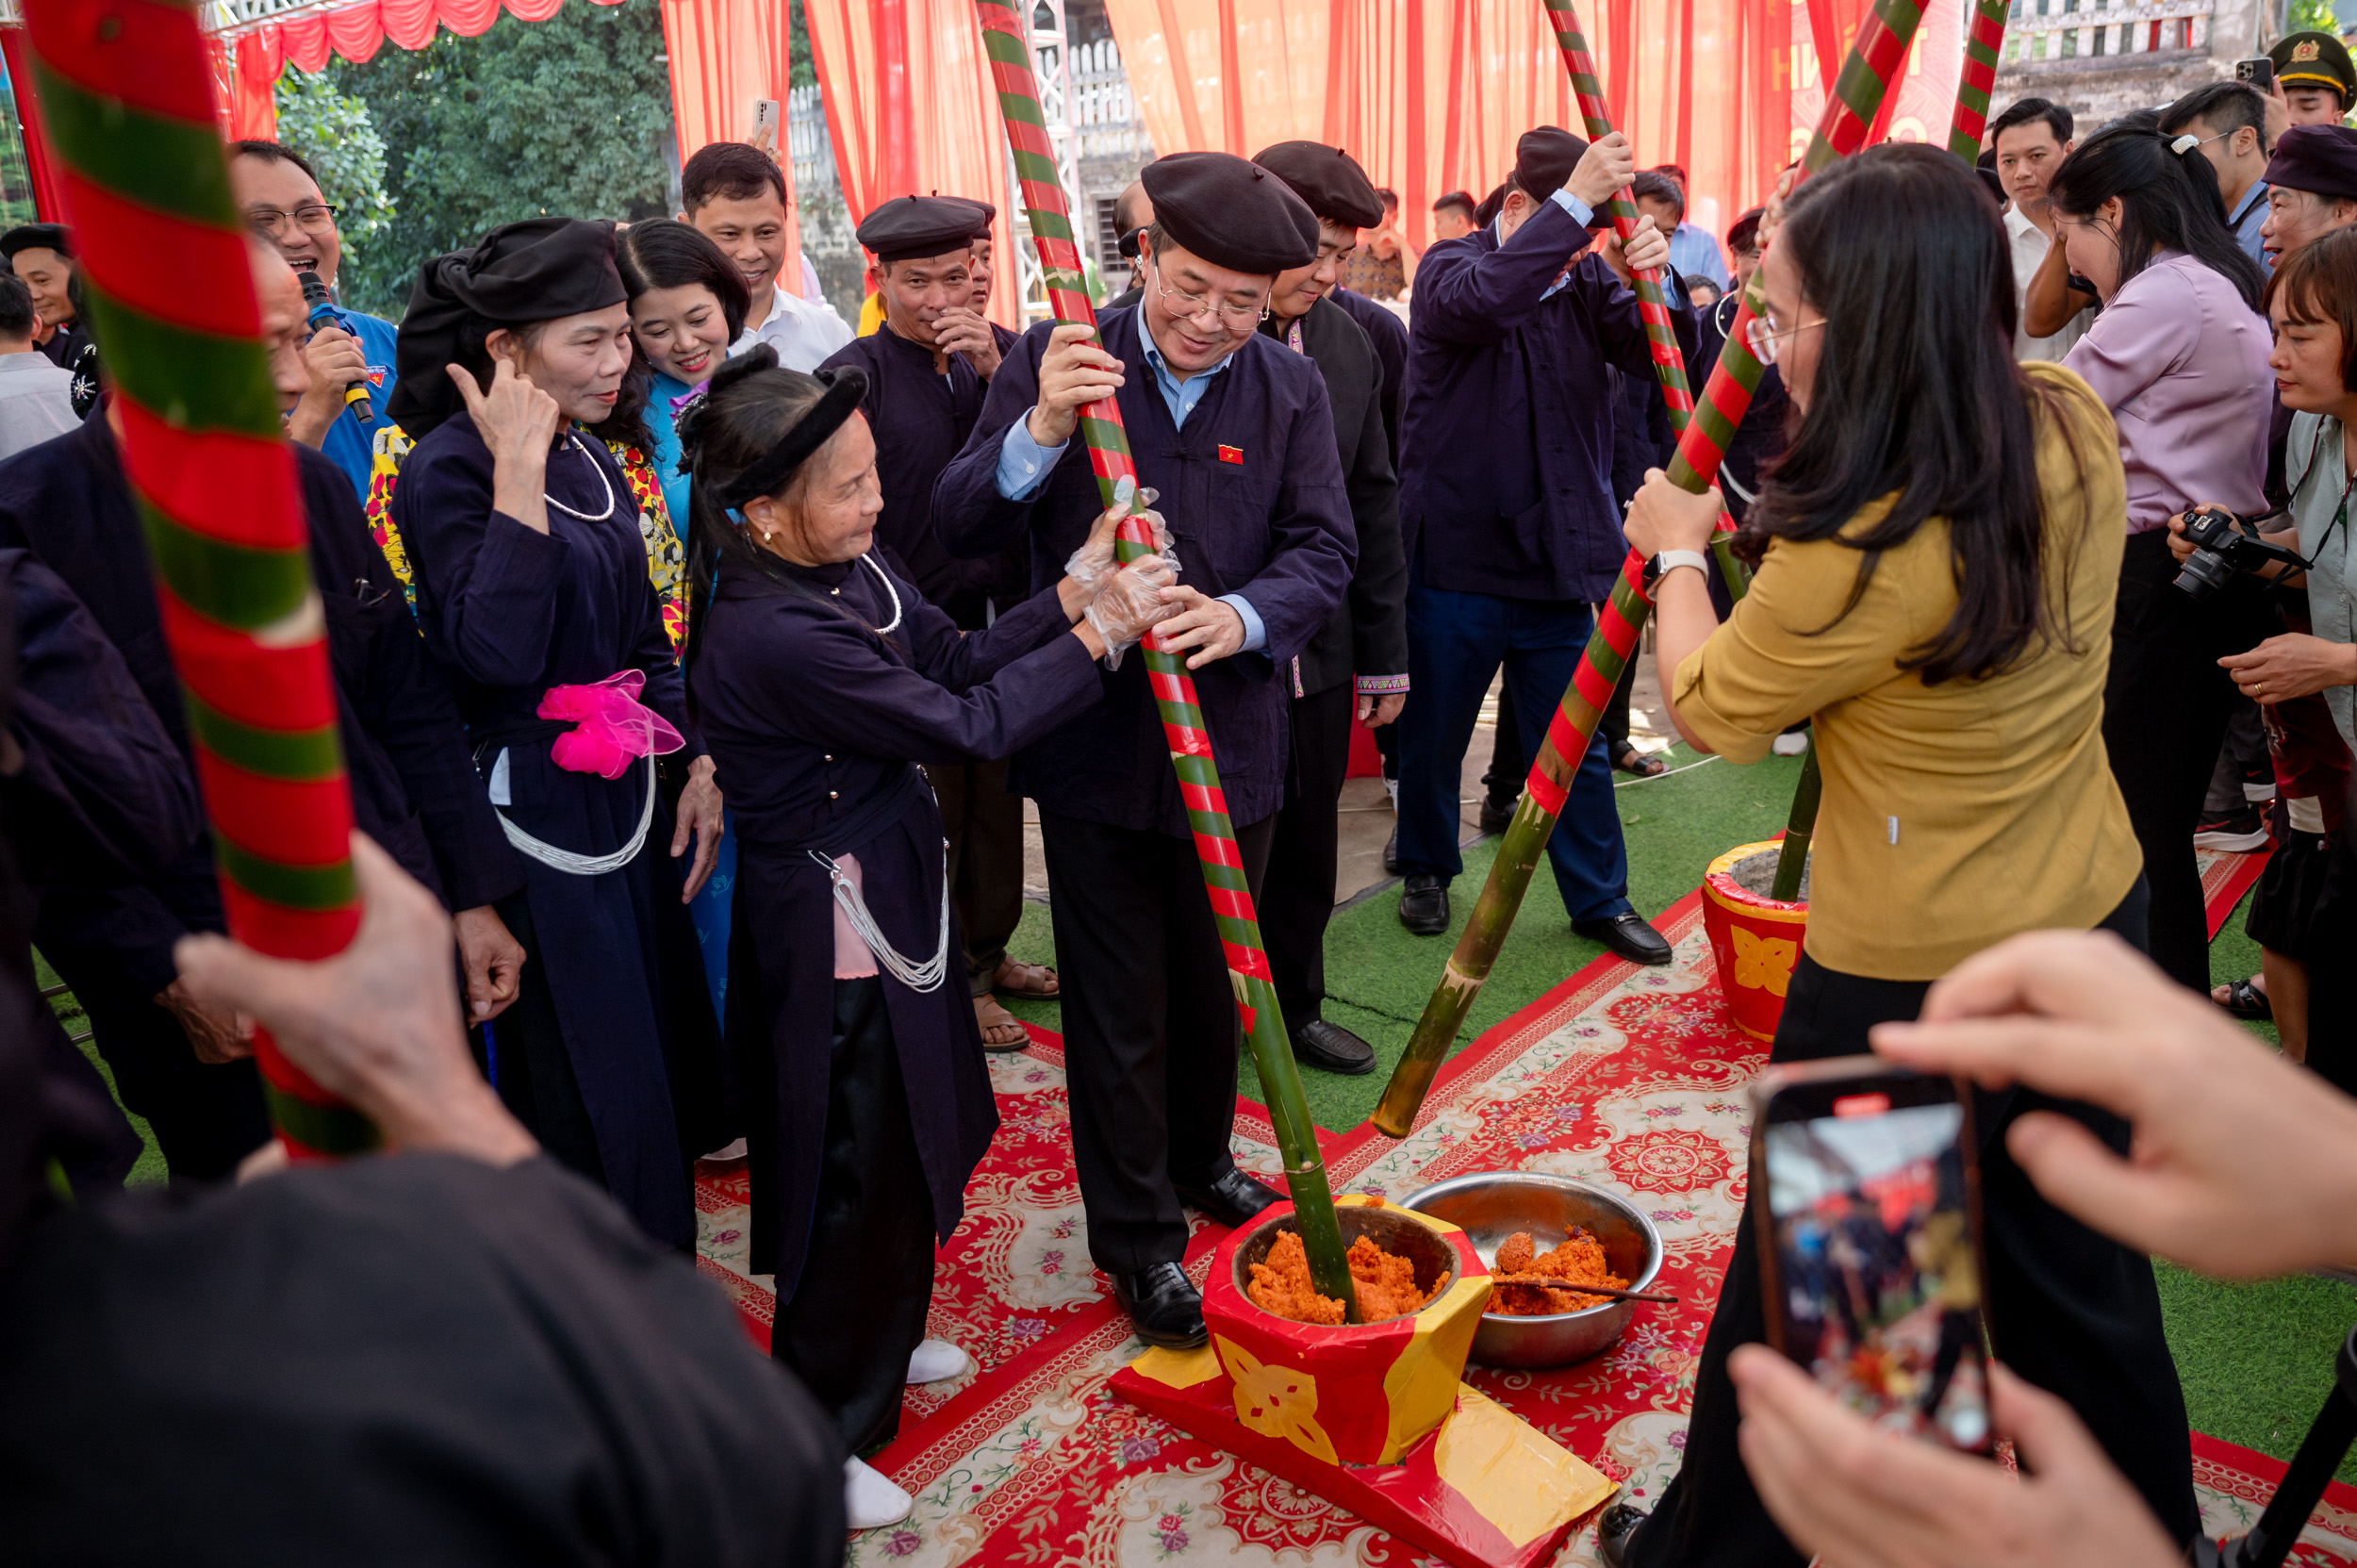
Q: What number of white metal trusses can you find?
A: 2